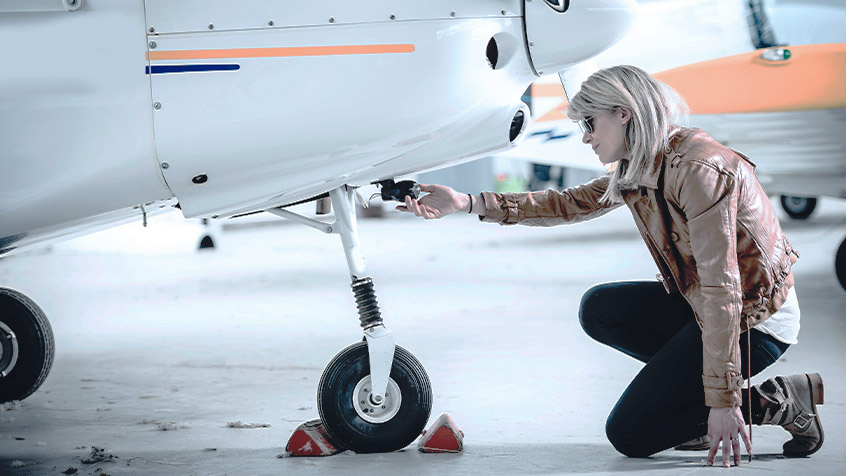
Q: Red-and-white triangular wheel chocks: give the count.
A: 2